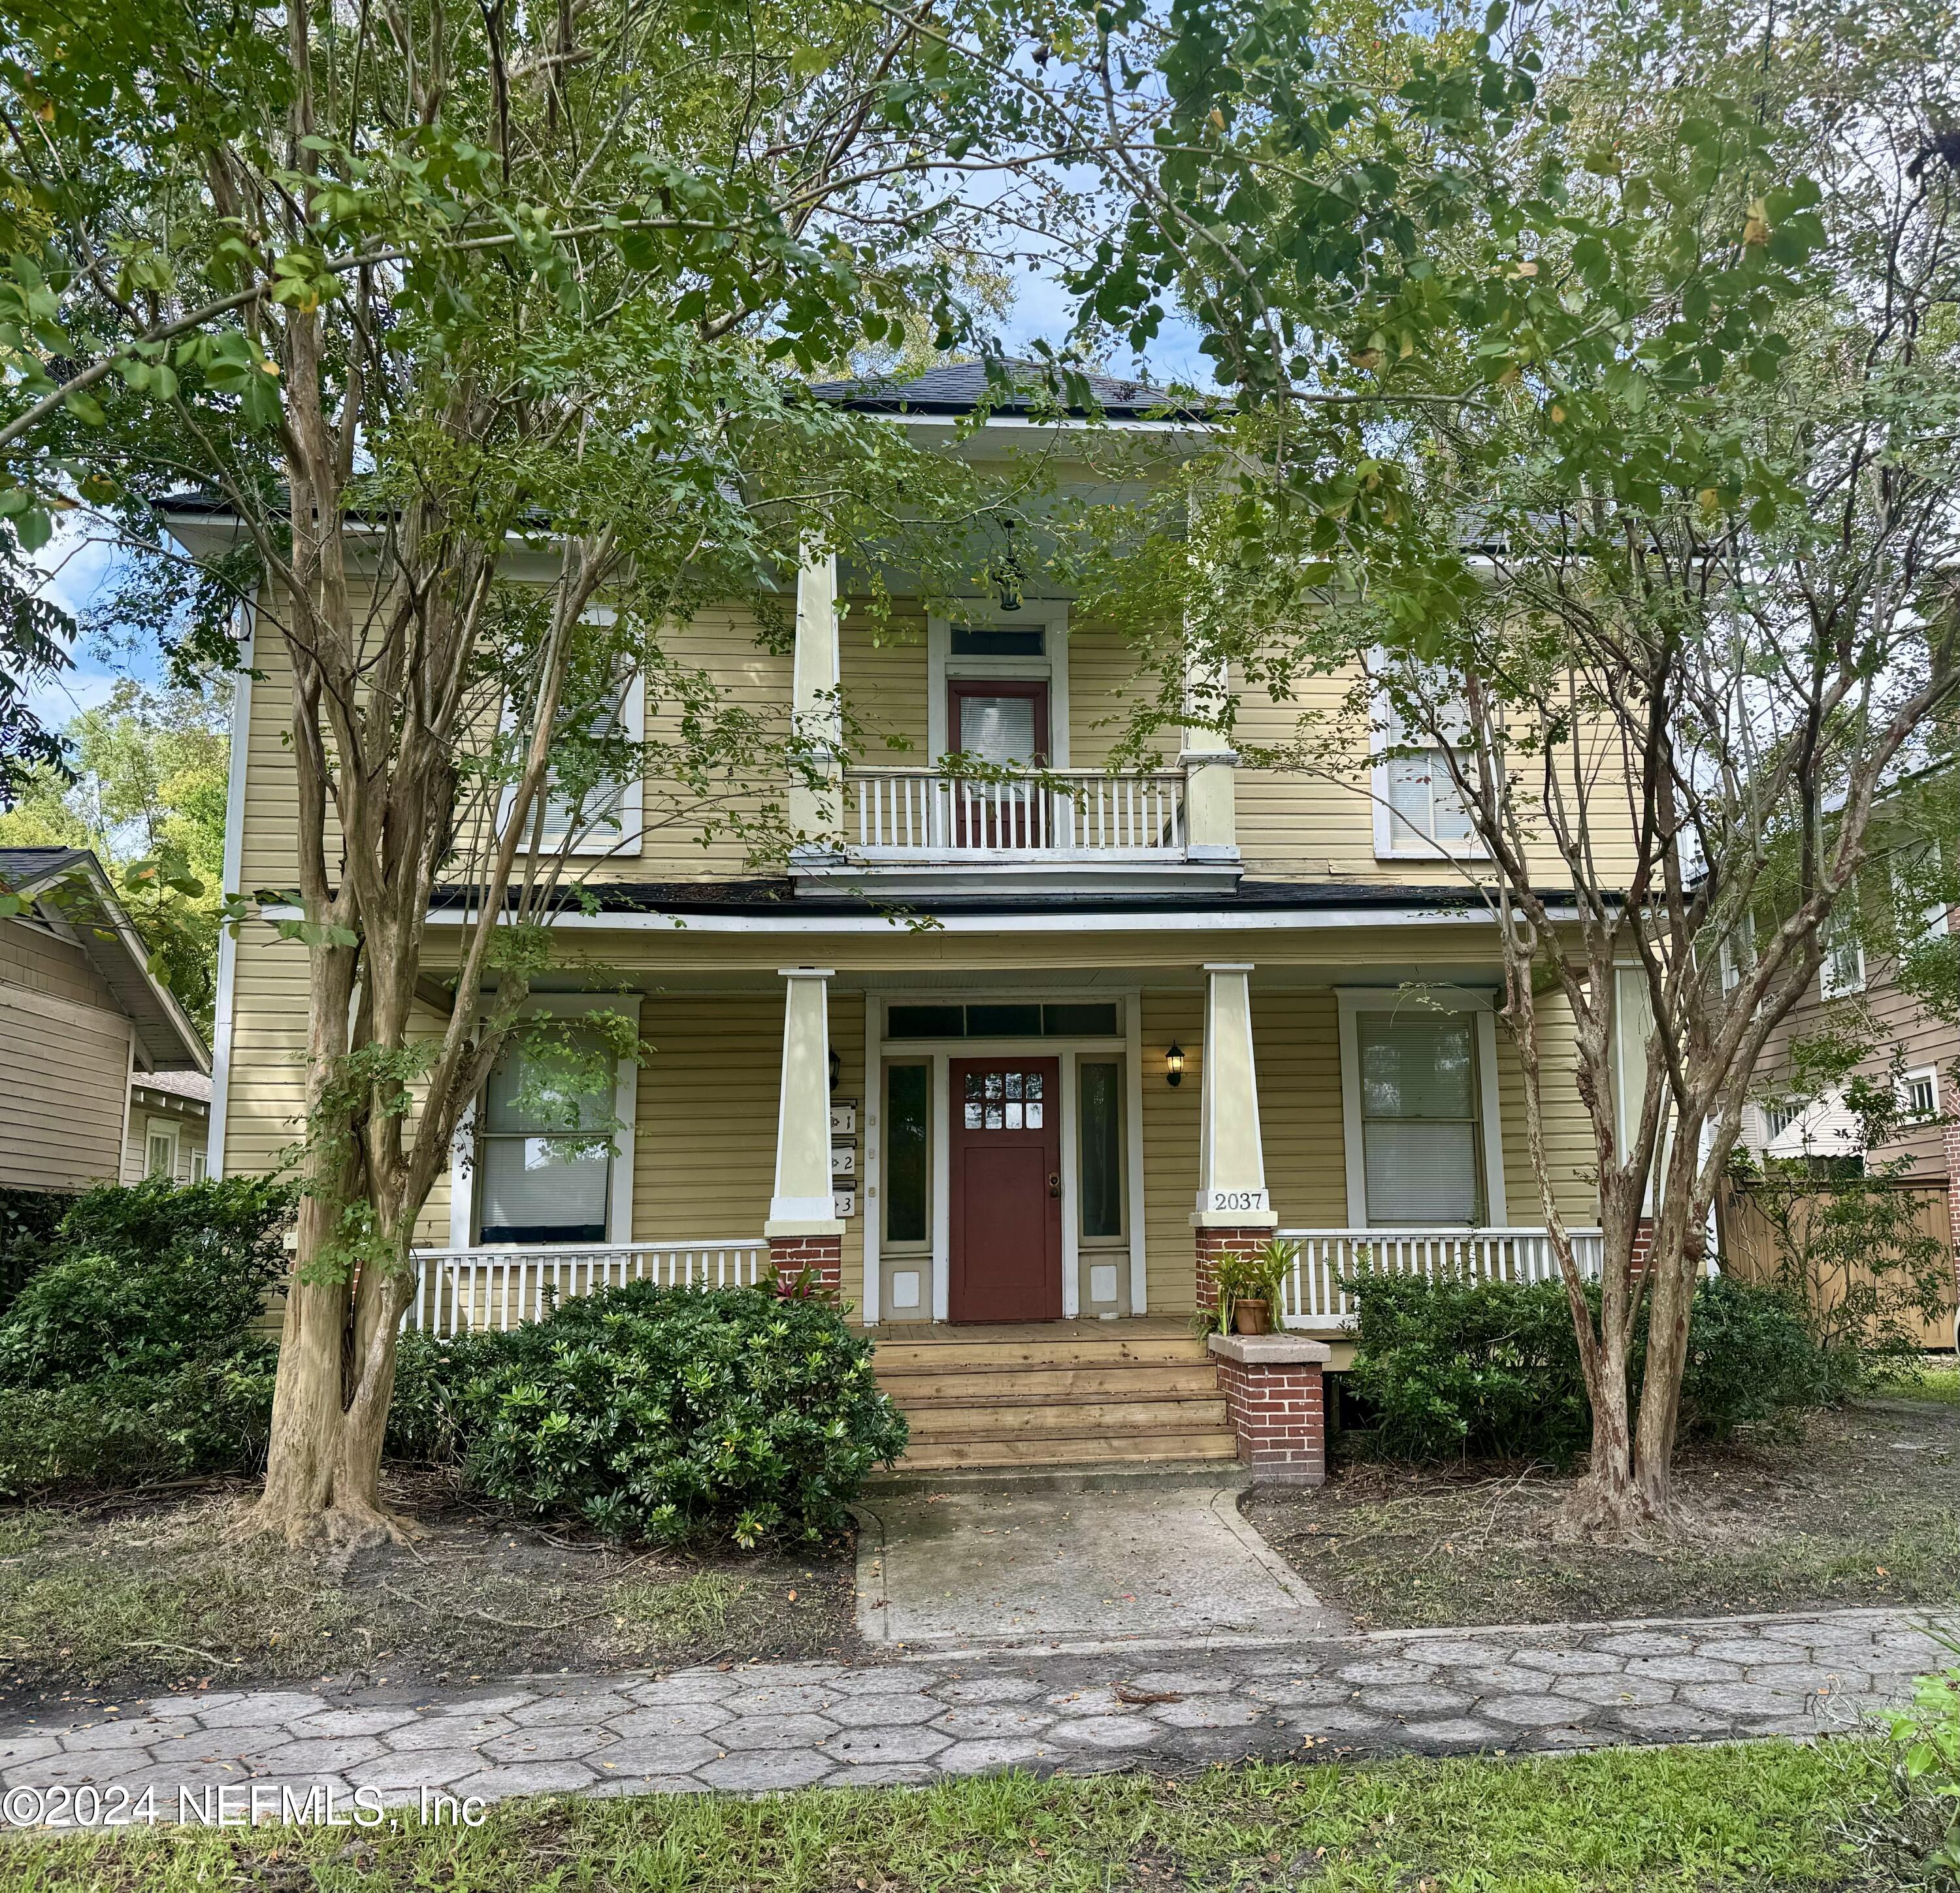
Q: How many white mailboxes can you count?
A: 3